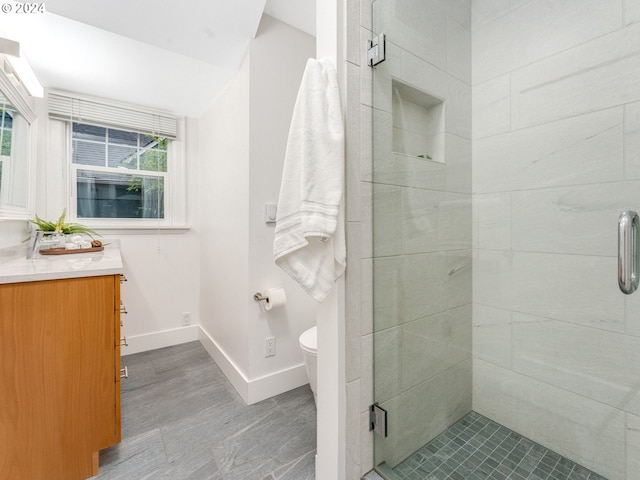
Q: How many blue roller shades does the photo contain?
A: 0